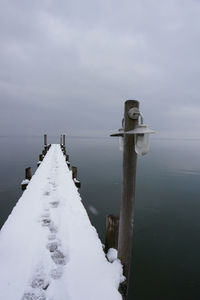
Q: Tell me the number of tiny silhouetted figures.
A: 0